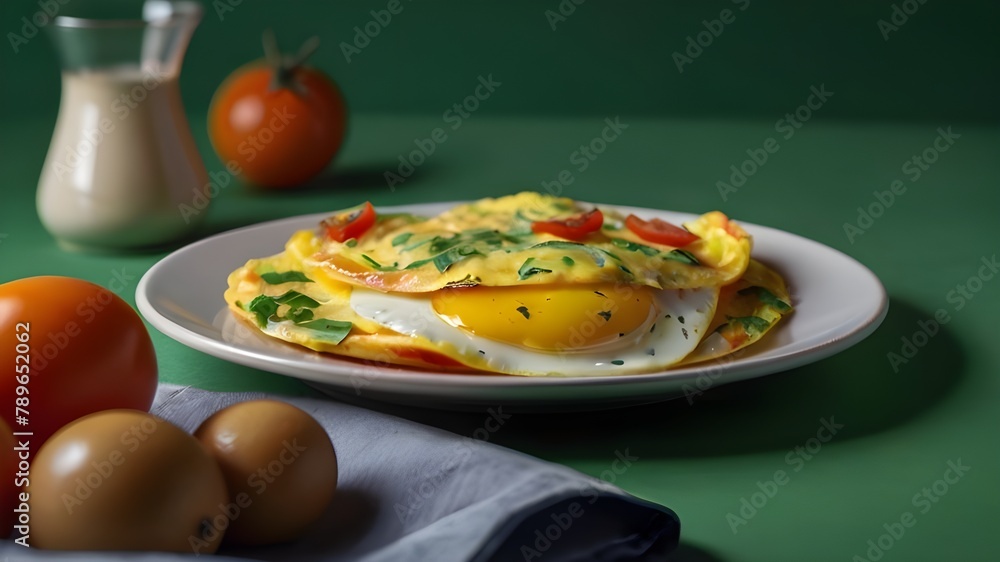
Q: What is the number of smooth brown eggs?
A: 2